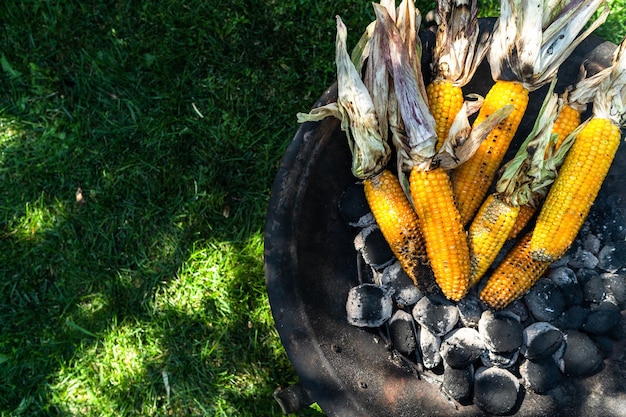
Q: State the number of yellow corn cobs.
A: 8